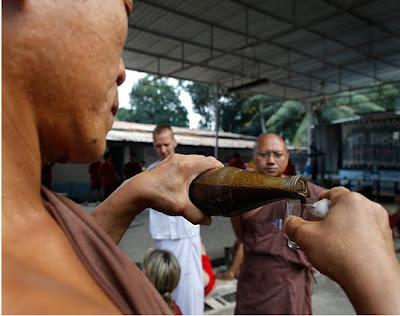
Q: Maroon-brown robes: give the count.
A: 2